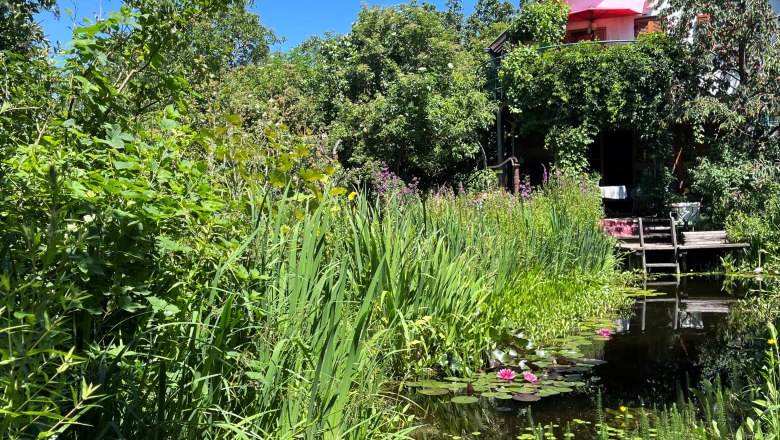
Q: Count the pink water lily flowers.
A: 3